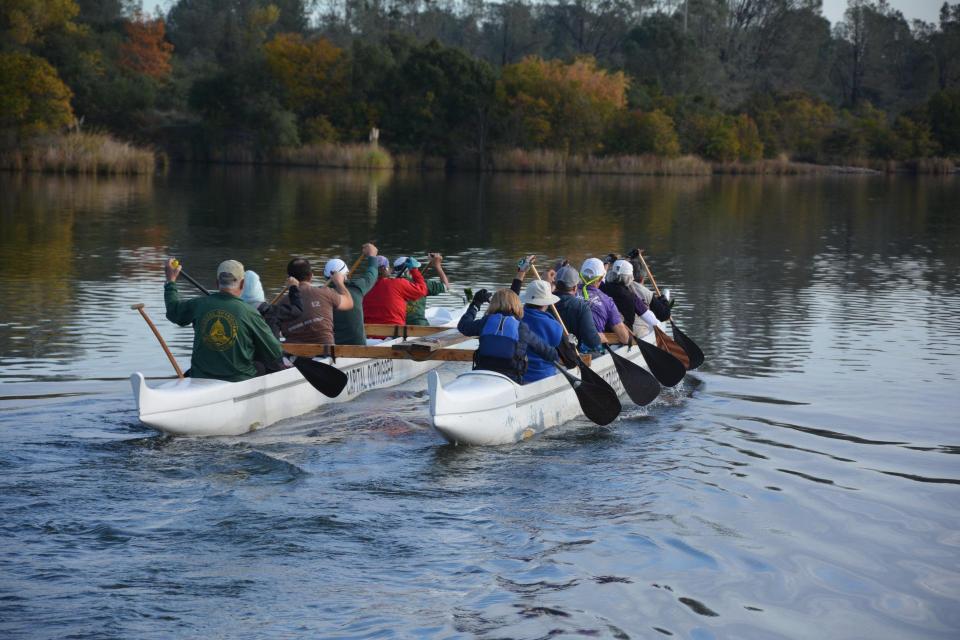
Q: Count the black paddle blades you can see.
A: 6